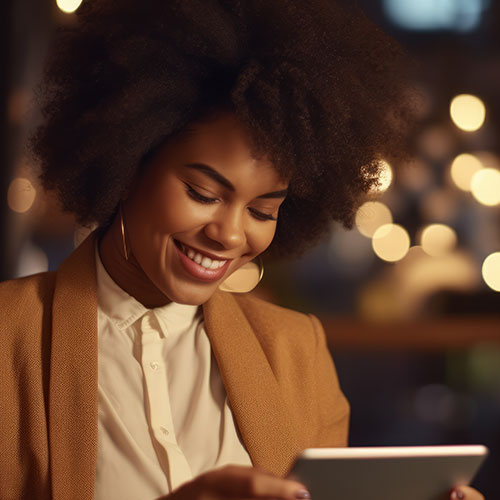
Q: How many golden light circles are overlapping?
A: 4